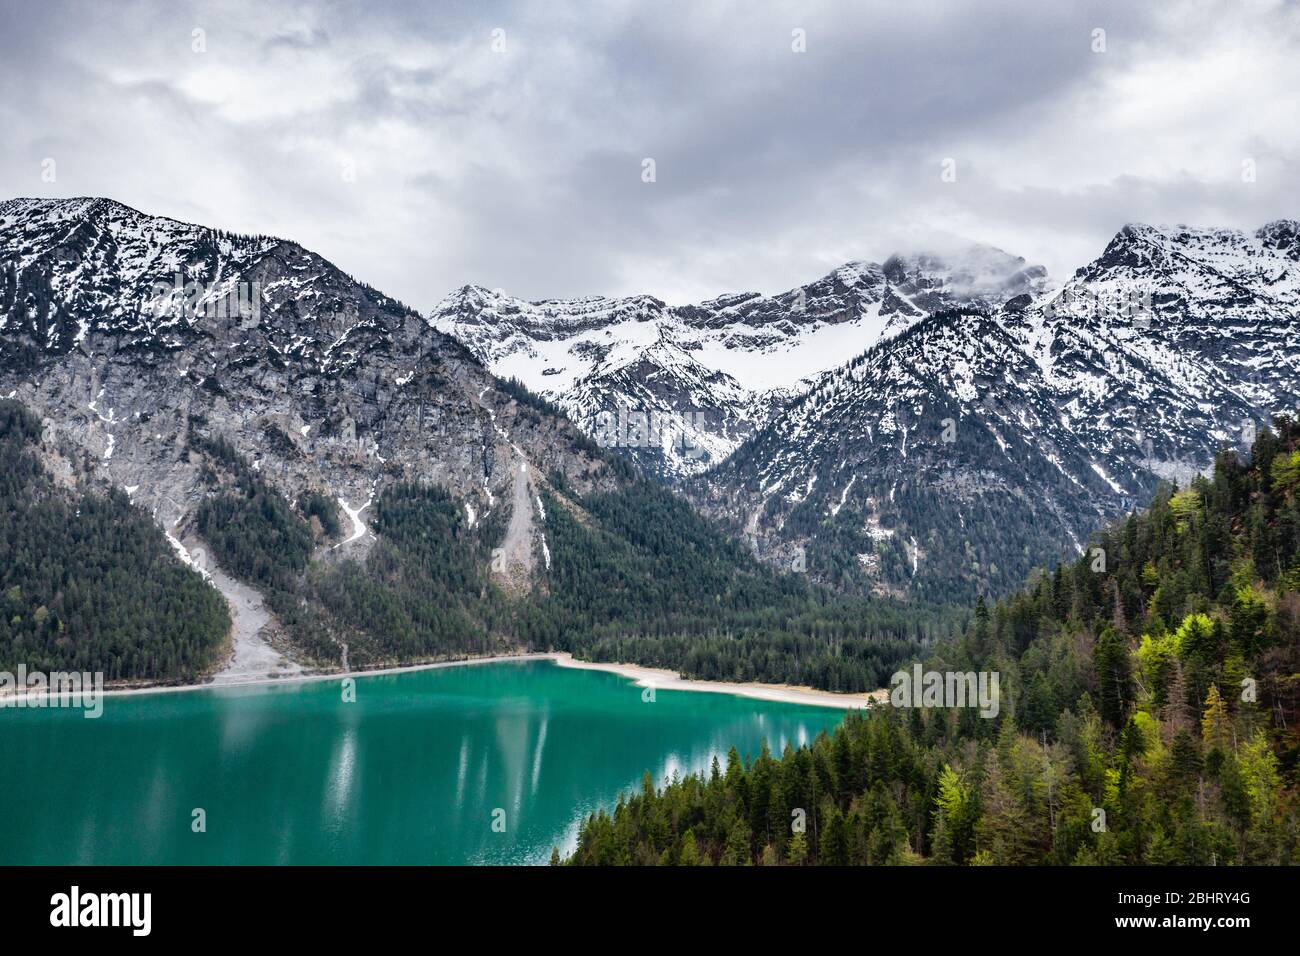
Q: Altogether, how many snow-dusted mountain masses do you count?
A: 3